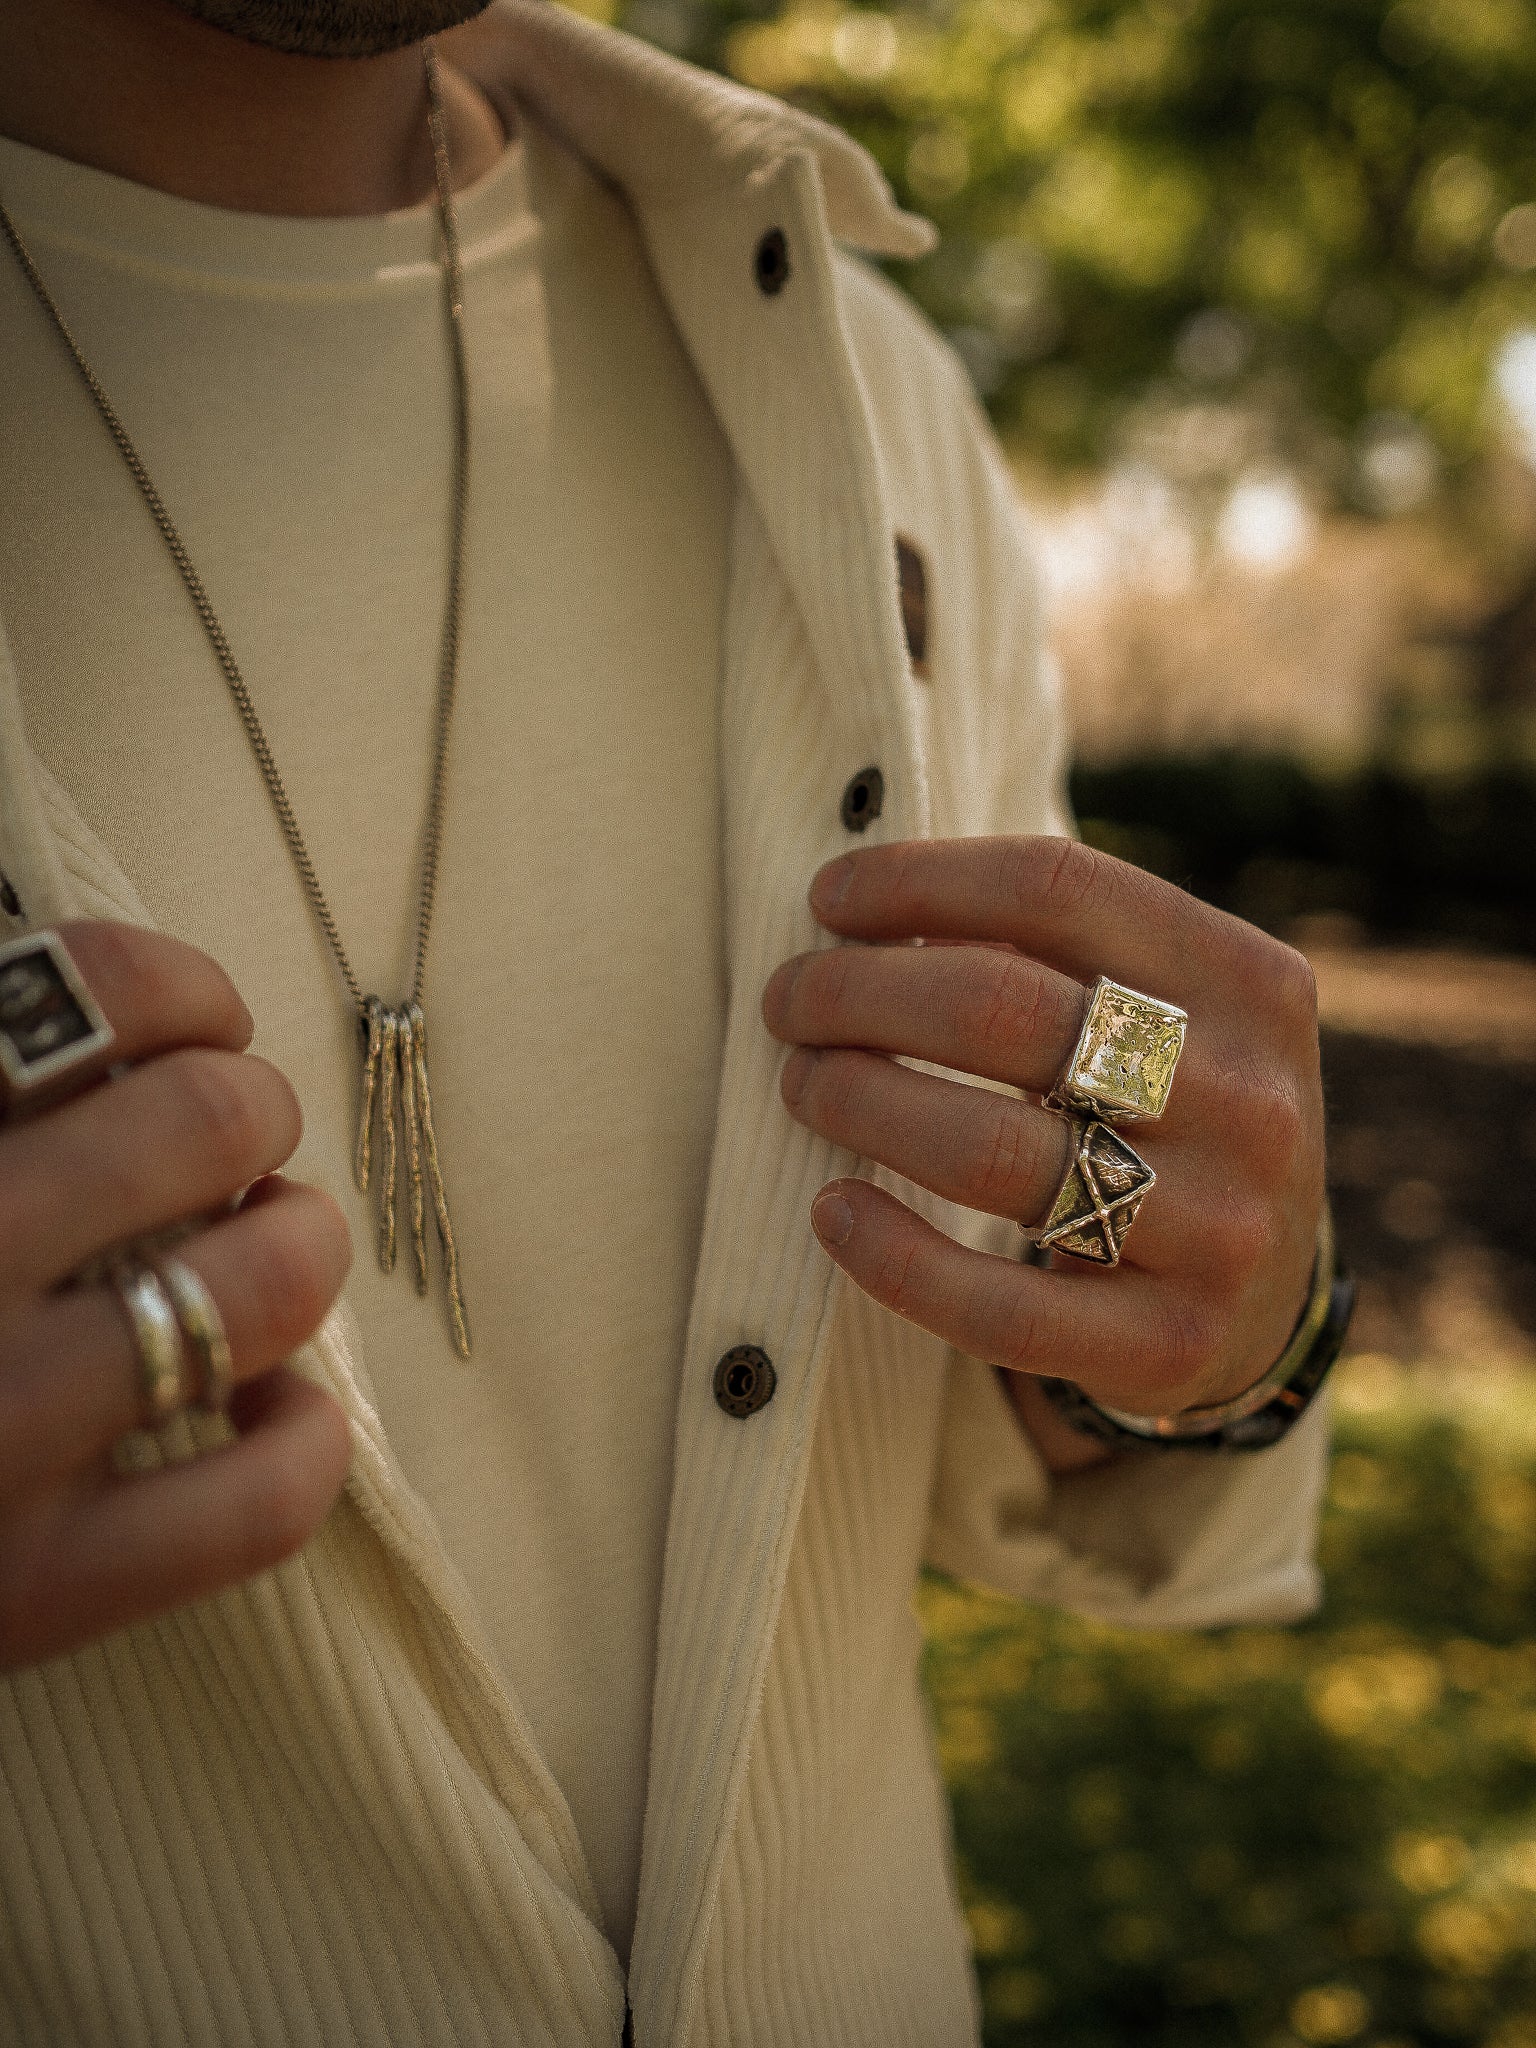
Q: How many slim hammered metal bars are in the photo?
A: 4